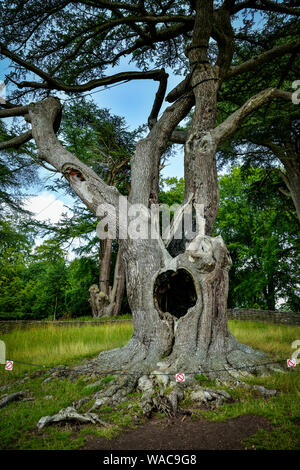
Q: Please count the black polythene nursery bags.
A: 0